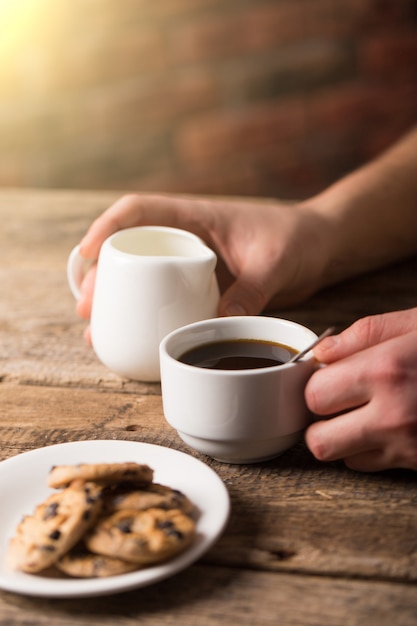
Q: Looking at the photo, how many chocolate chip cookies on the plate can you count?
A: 5